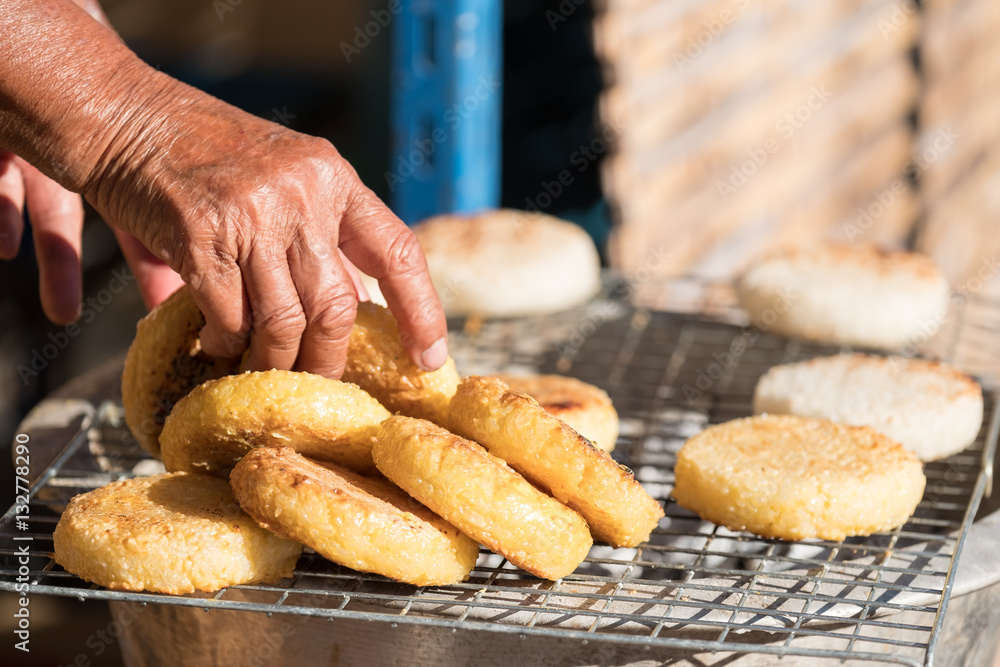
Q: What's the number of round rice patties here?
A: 12